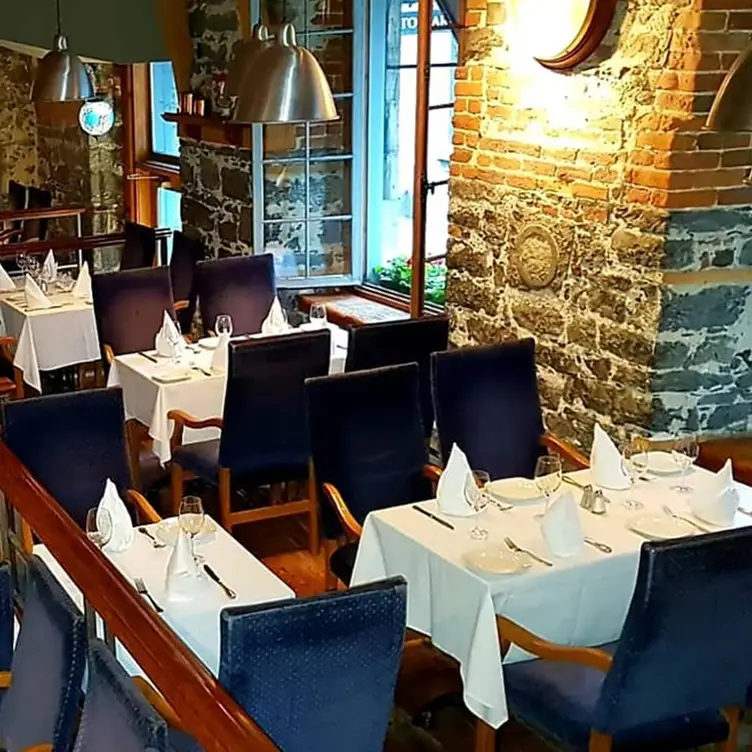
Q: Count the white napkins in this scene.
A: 13